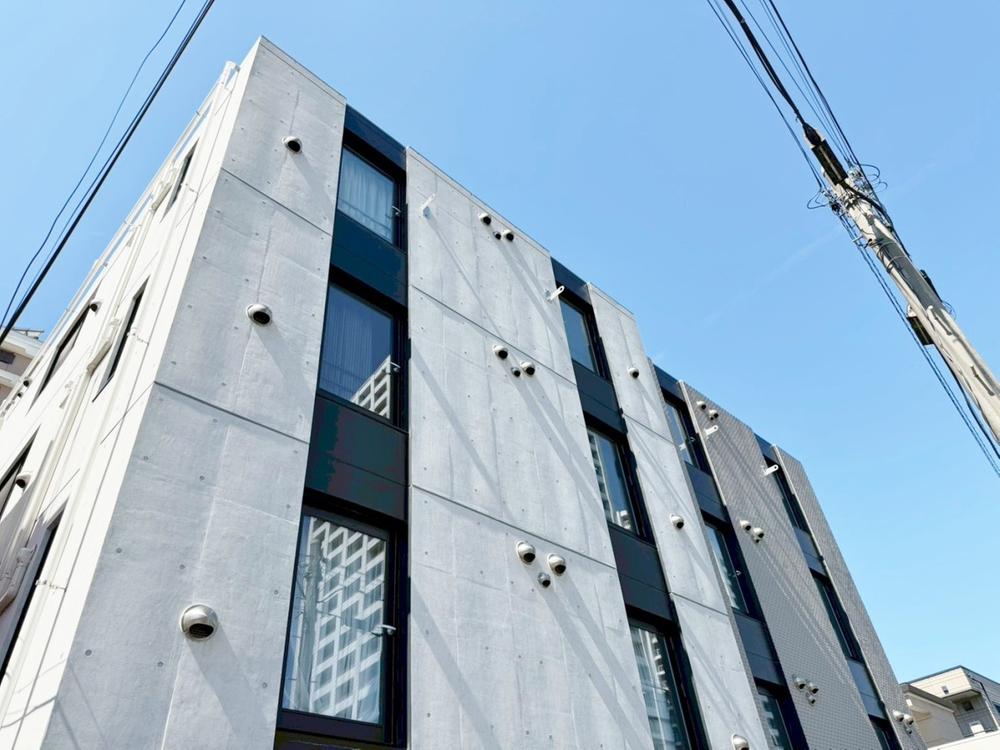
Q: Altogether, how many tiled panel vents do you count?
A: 12